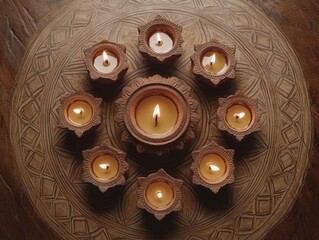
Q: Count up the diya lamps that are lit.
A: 9